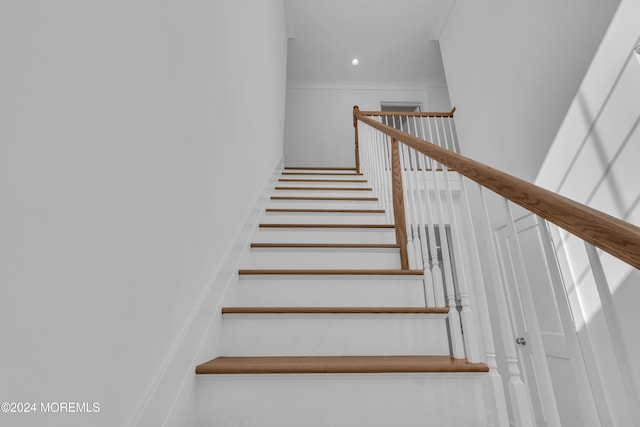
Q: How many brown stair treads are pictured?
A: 11